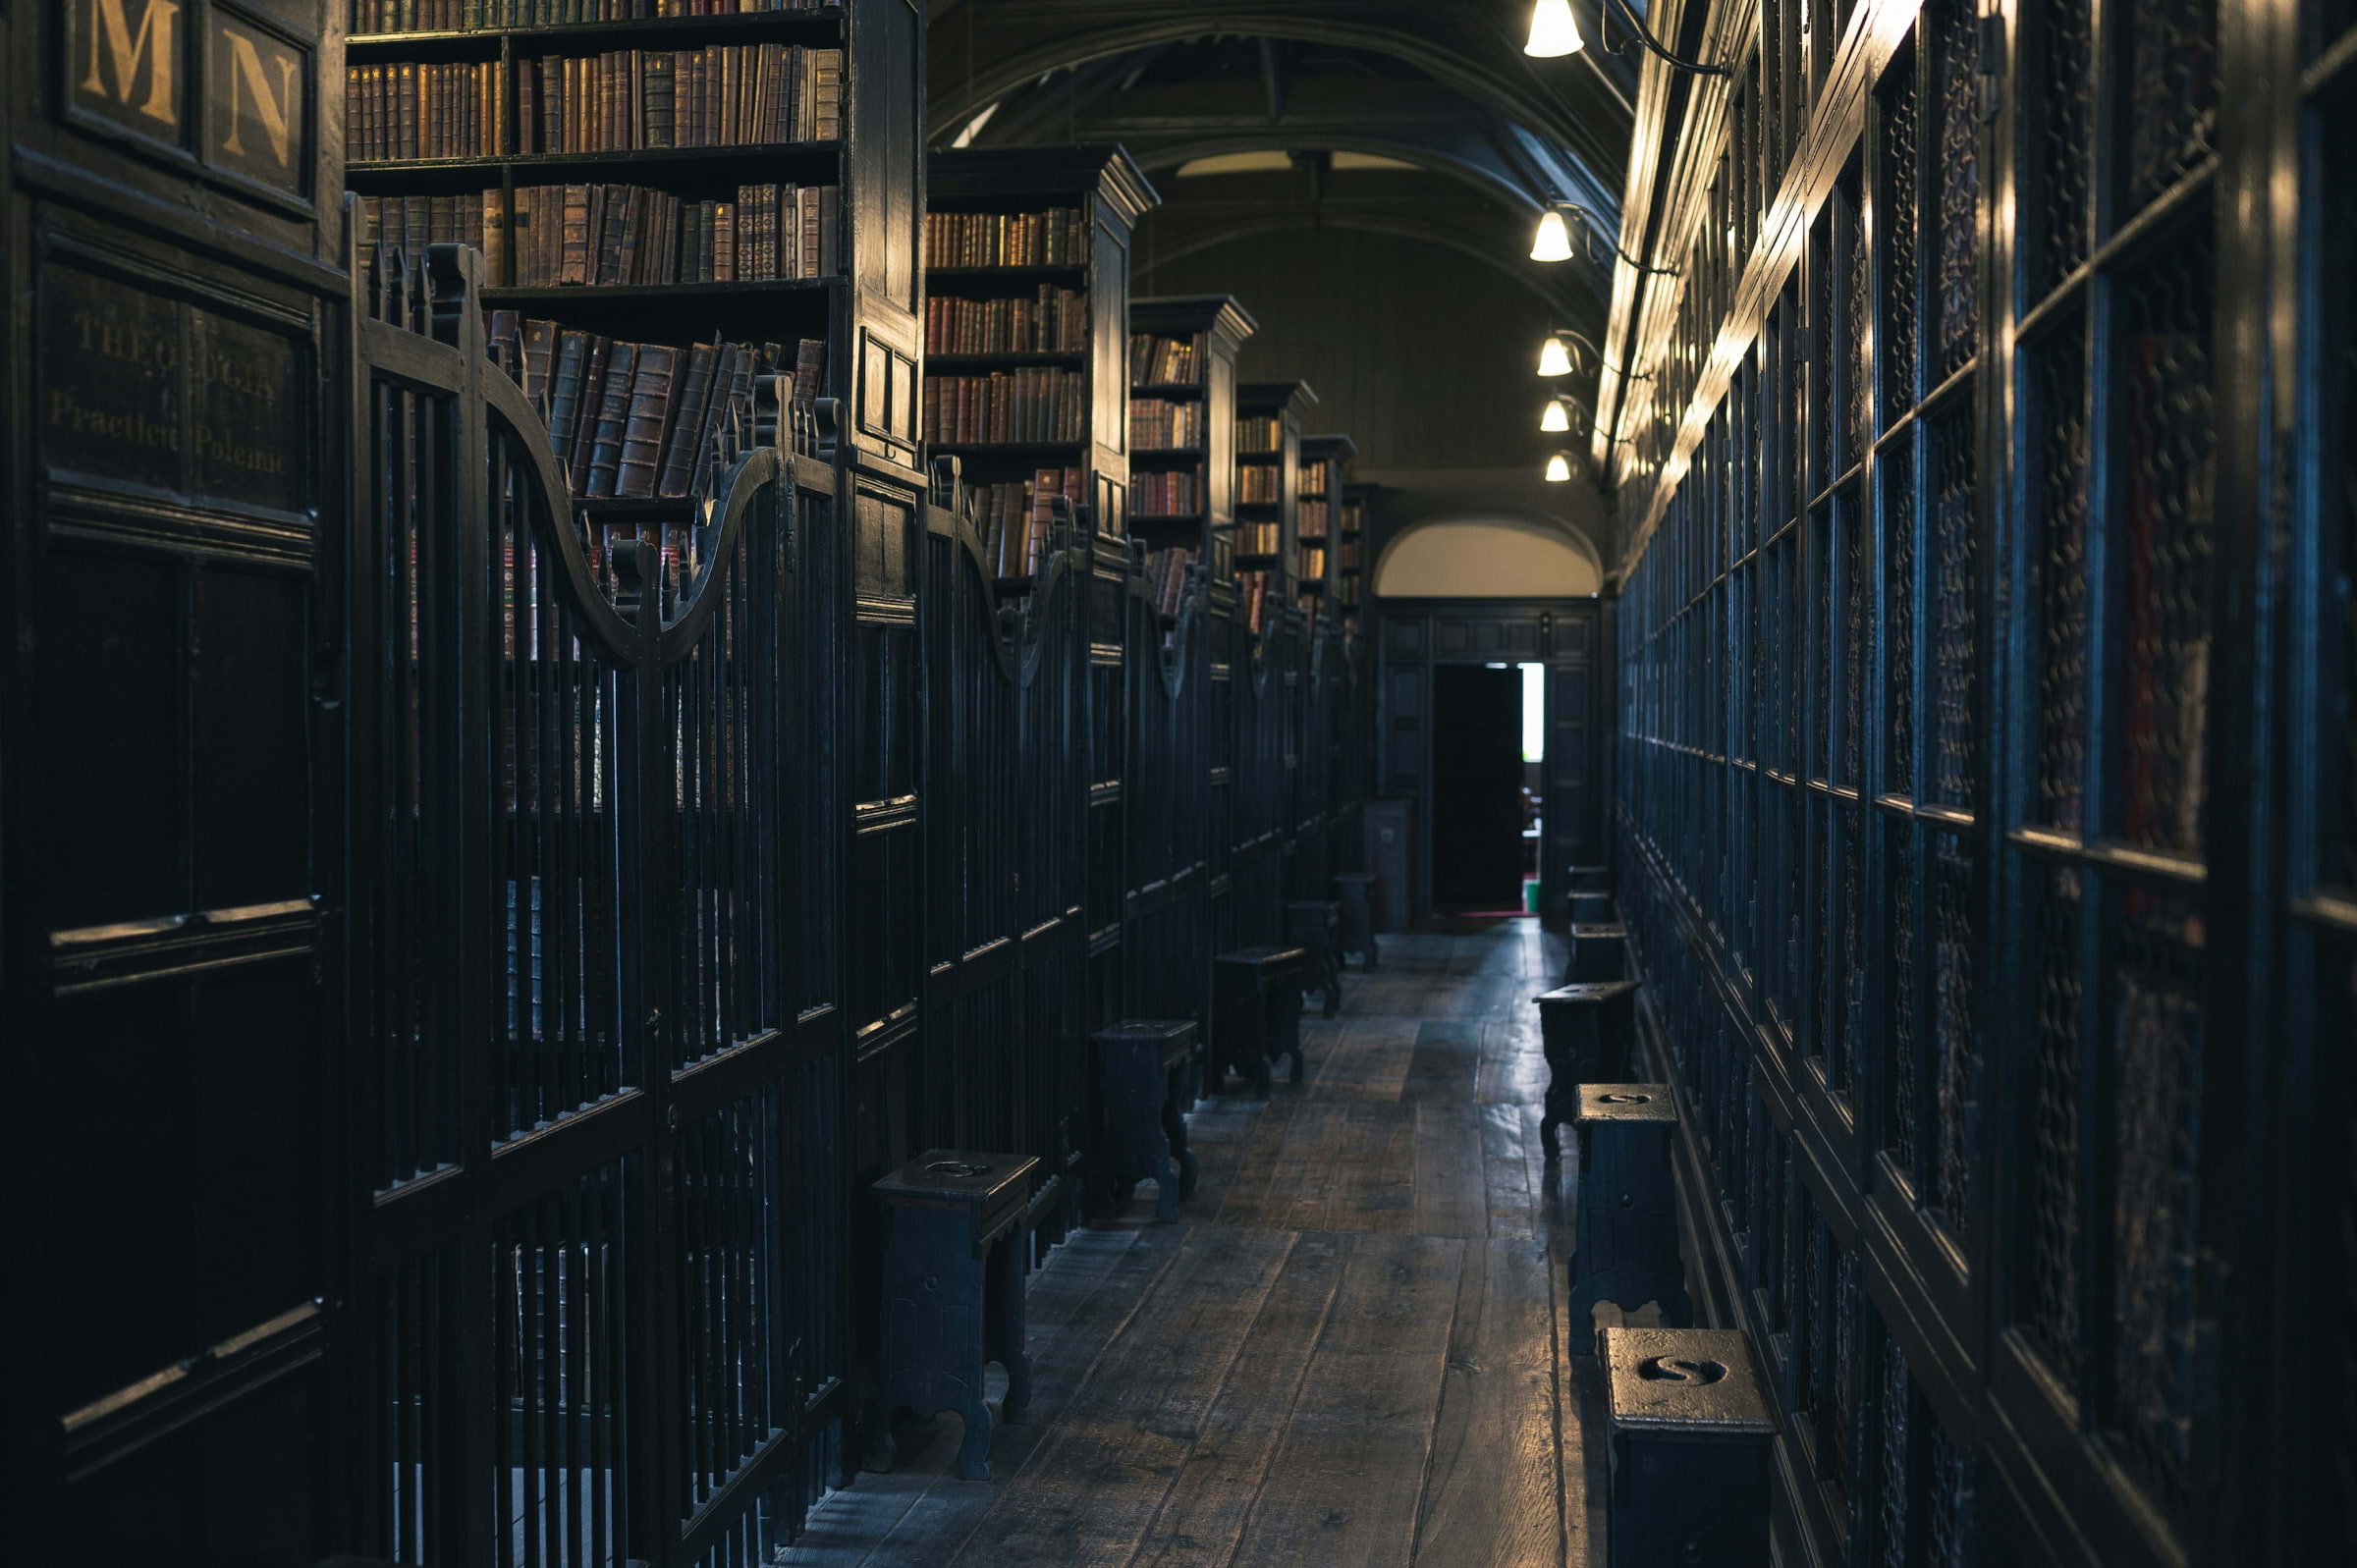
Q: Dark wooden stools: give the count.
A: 11